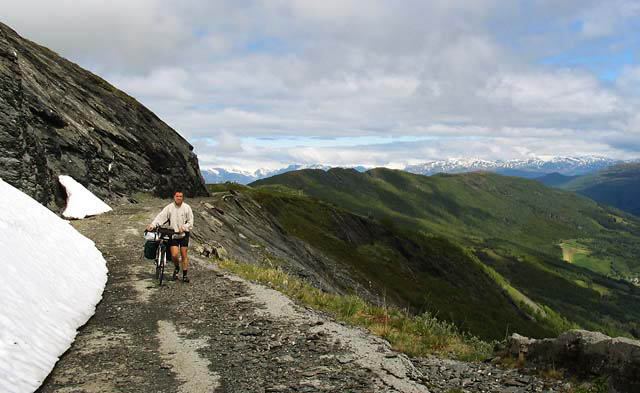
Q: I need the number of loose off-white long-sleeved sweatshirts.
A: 1